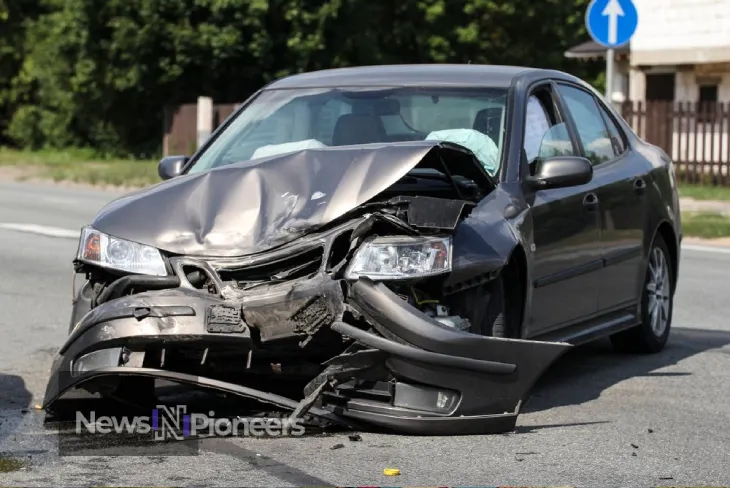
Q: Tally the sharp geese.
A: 0